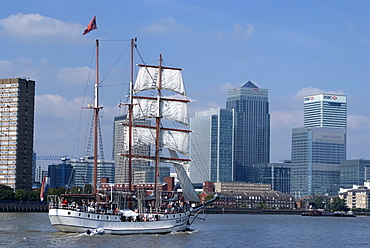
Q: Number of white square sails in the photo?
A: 3